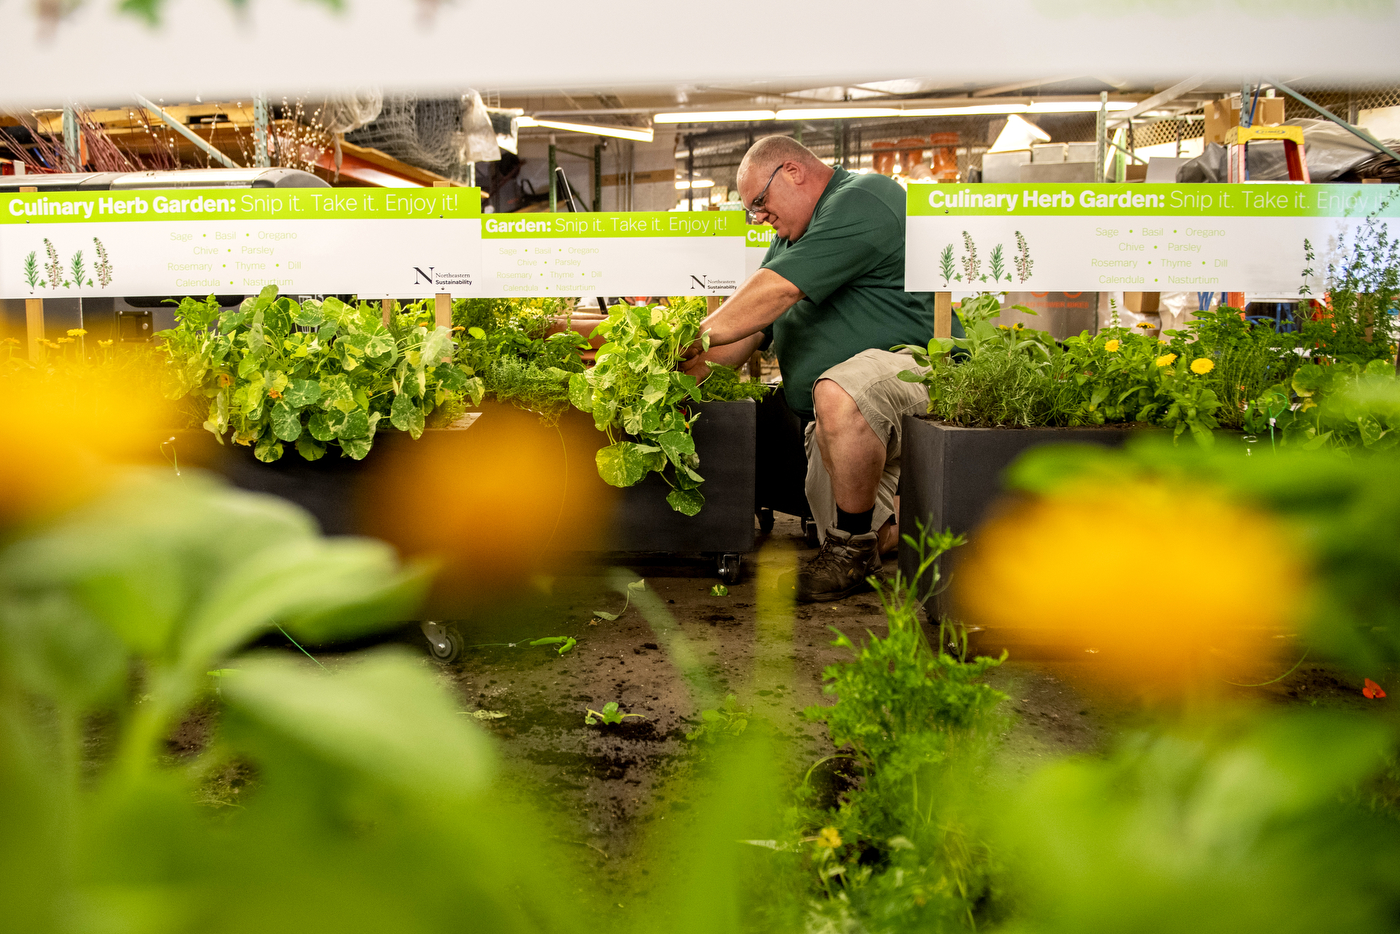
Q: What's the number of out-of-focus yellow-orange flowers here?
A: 3